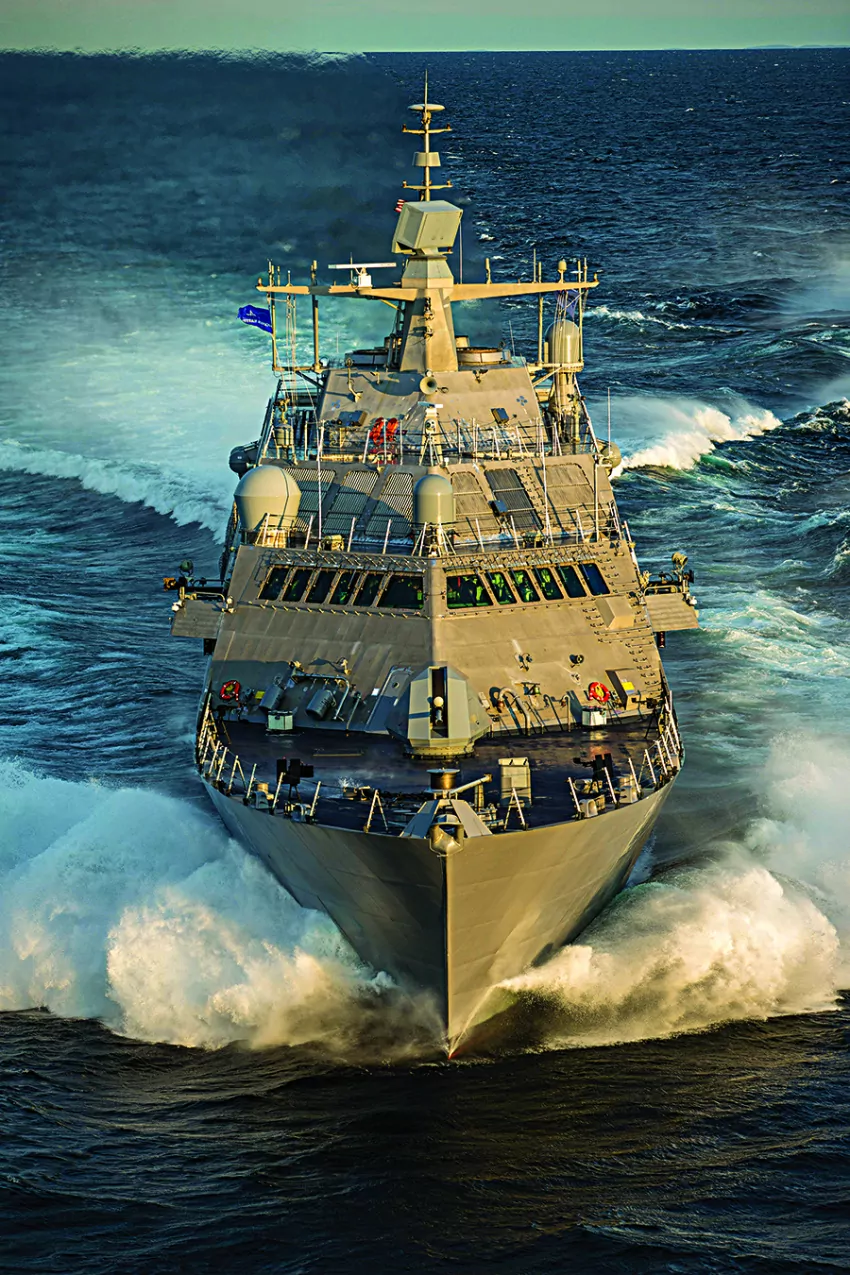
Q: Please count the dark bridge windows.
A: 12